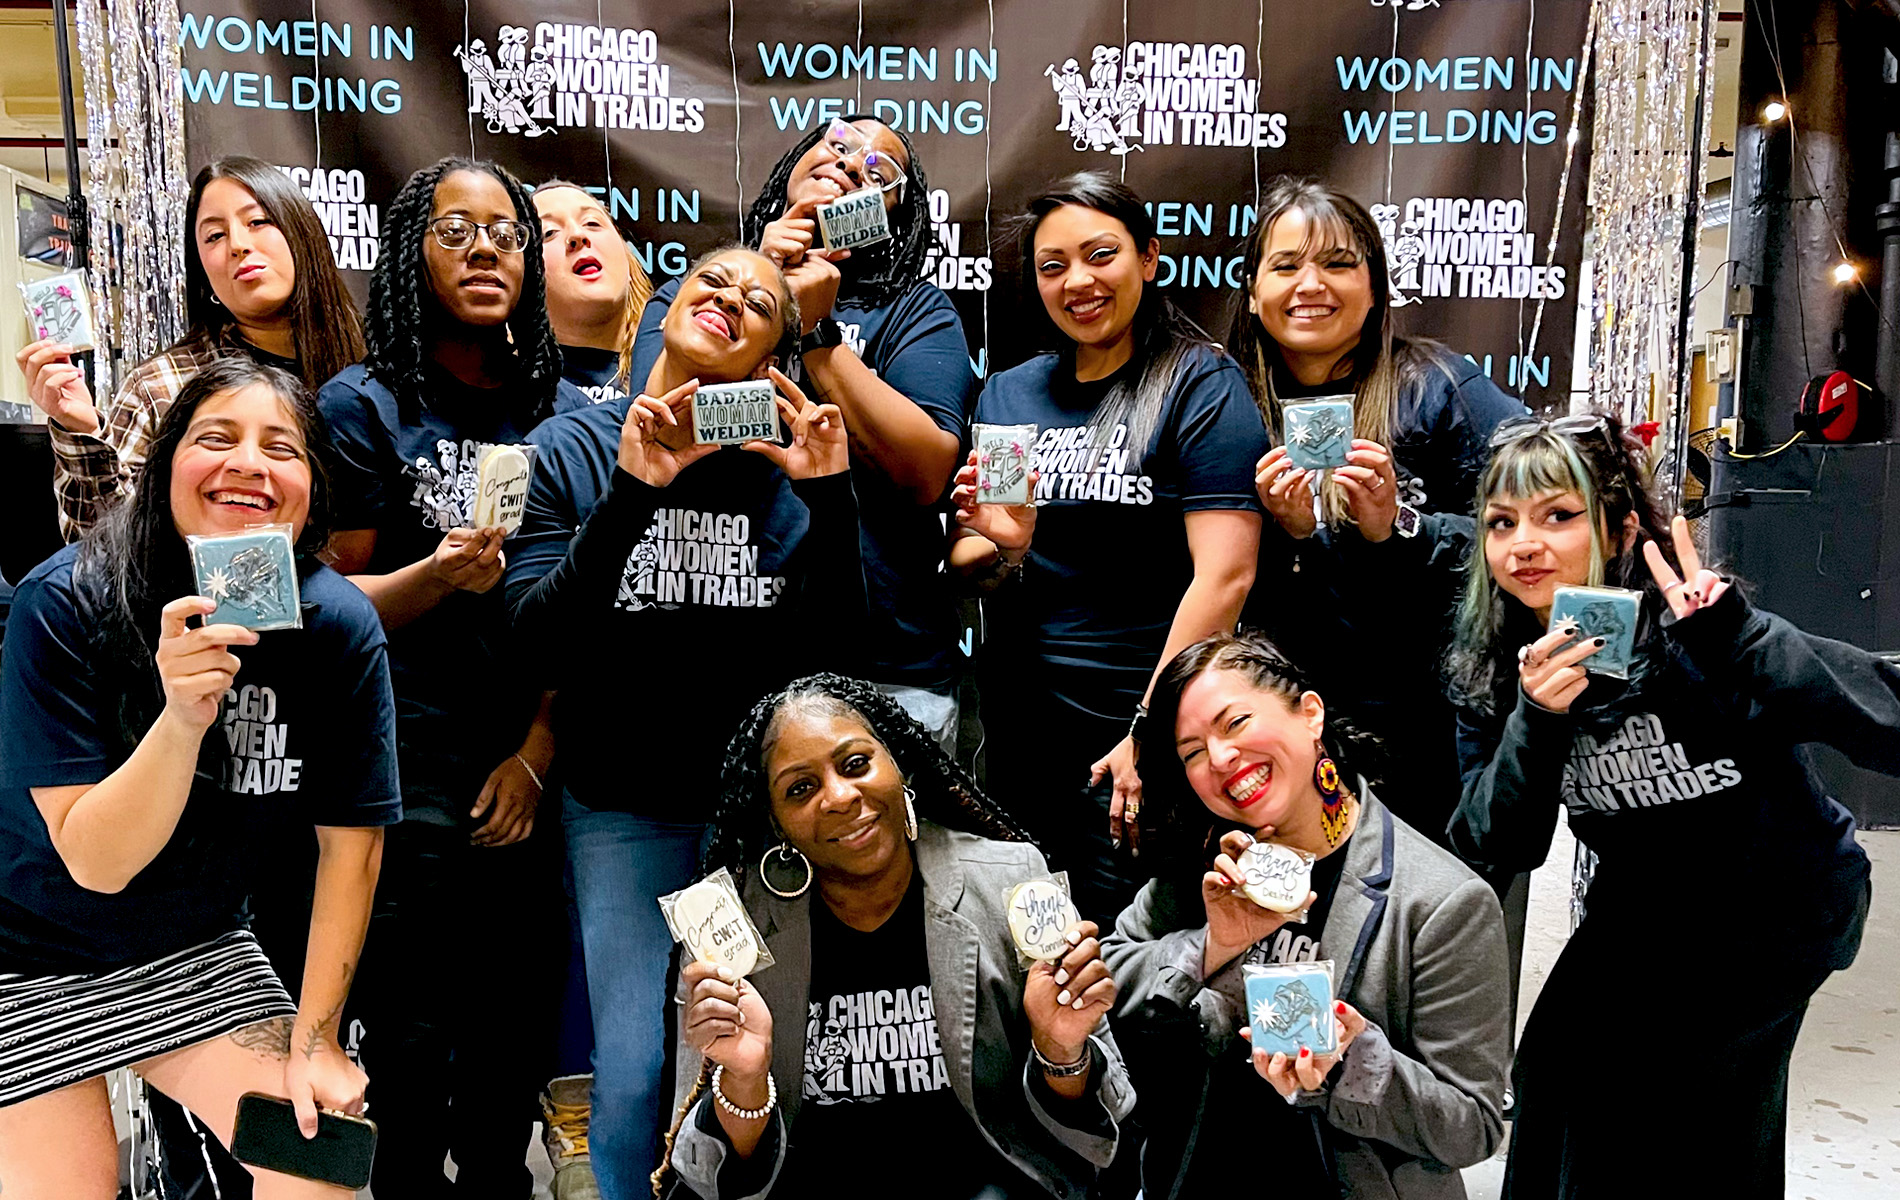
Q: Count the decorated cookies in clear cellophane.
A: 12